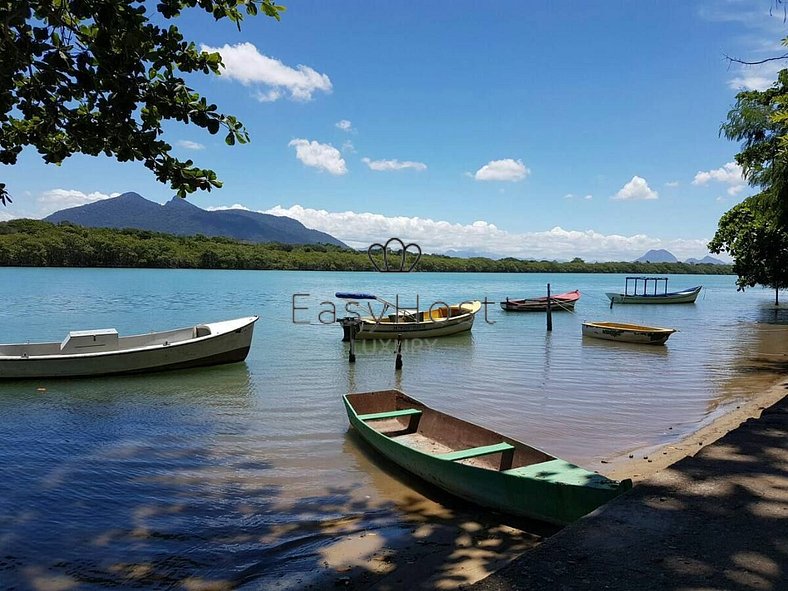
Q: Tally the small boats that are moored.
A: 6